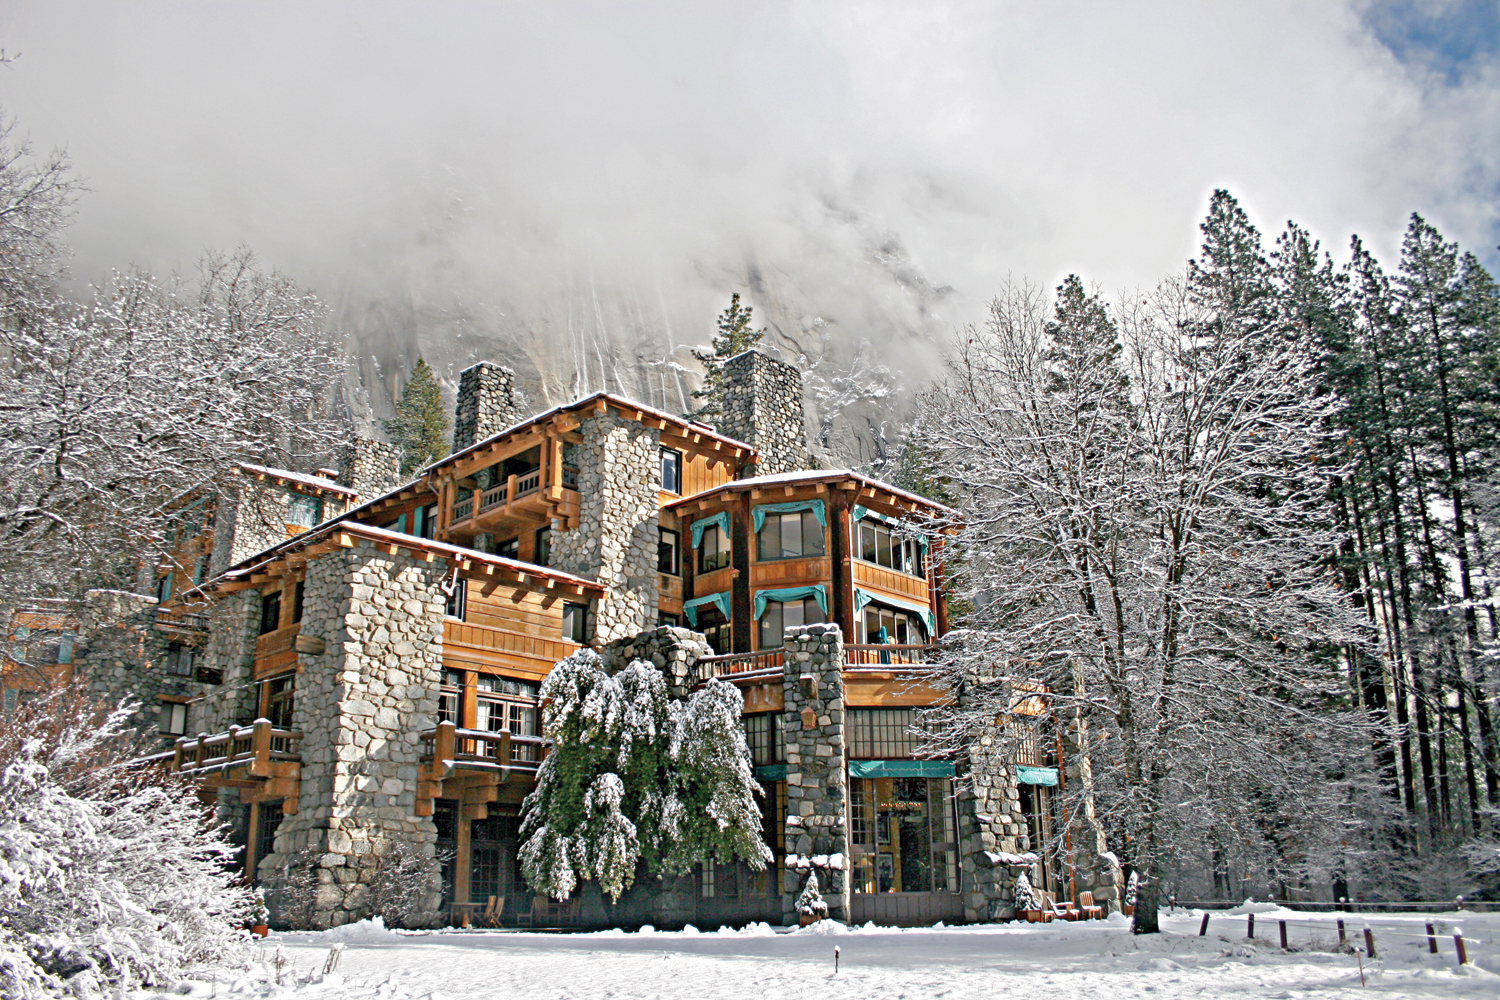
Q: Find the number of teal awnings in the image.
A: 9